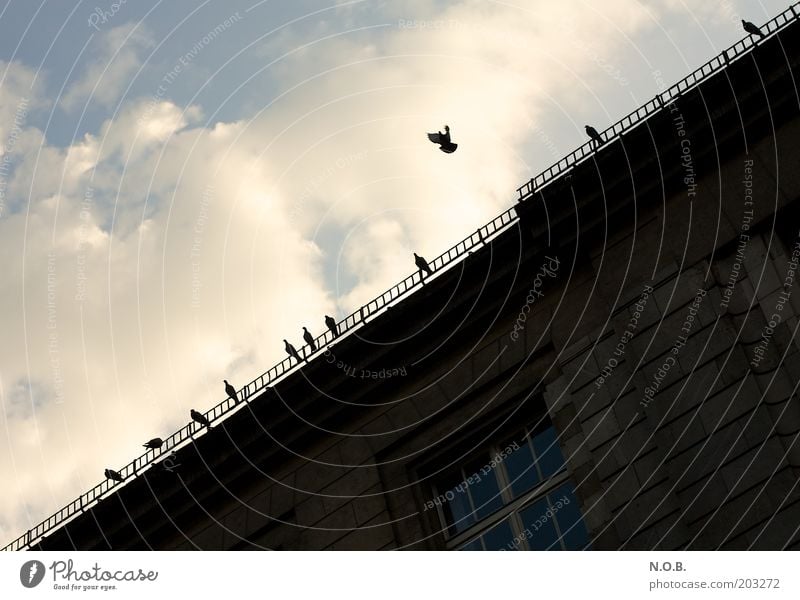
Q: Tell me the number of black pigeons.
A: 11